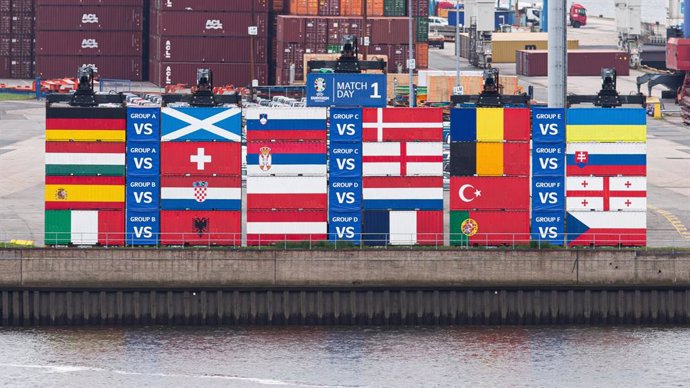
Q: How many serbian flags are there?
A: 1